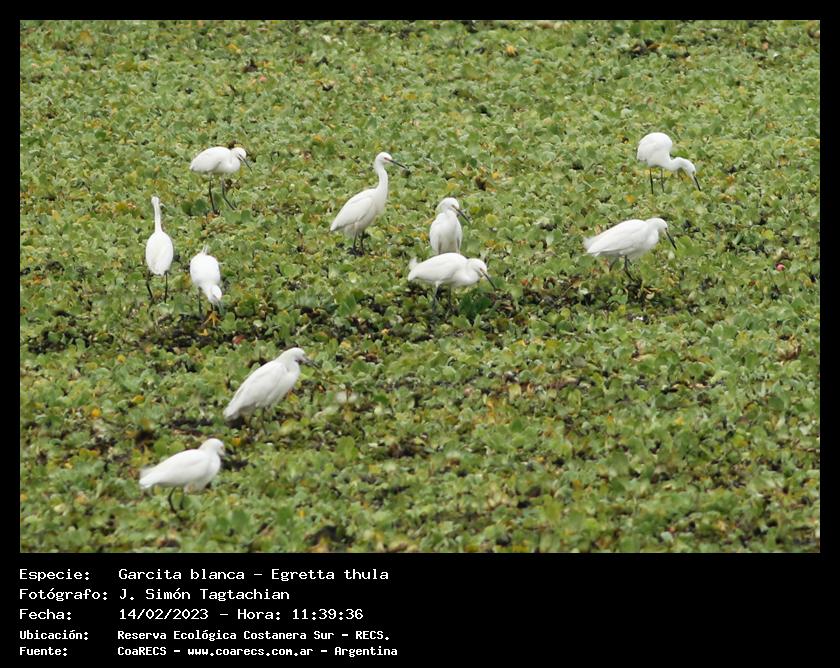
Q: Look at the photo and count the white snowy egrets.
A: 10